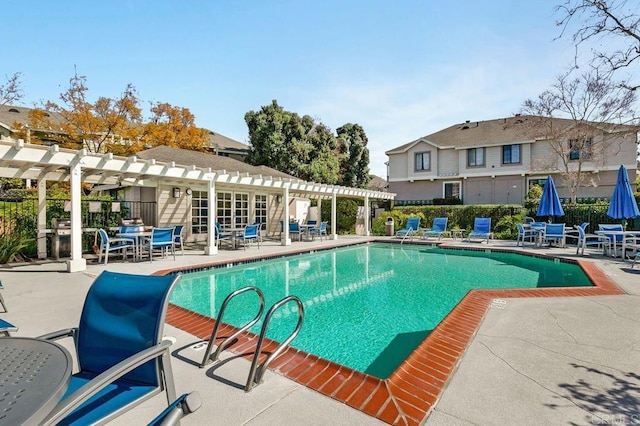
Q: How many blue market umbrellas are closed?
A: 2